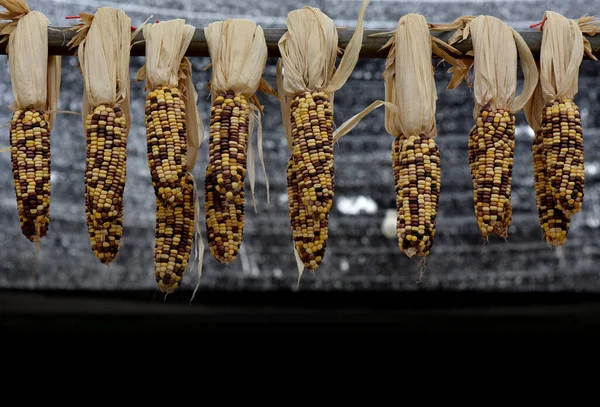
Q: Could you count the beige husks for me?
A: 8